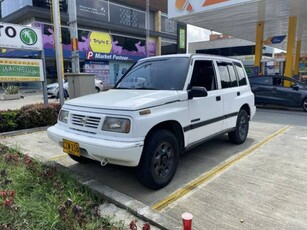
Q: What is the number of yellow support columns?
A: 3